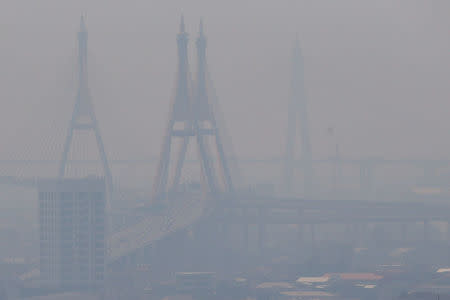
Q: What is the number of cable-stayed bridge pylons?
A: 4